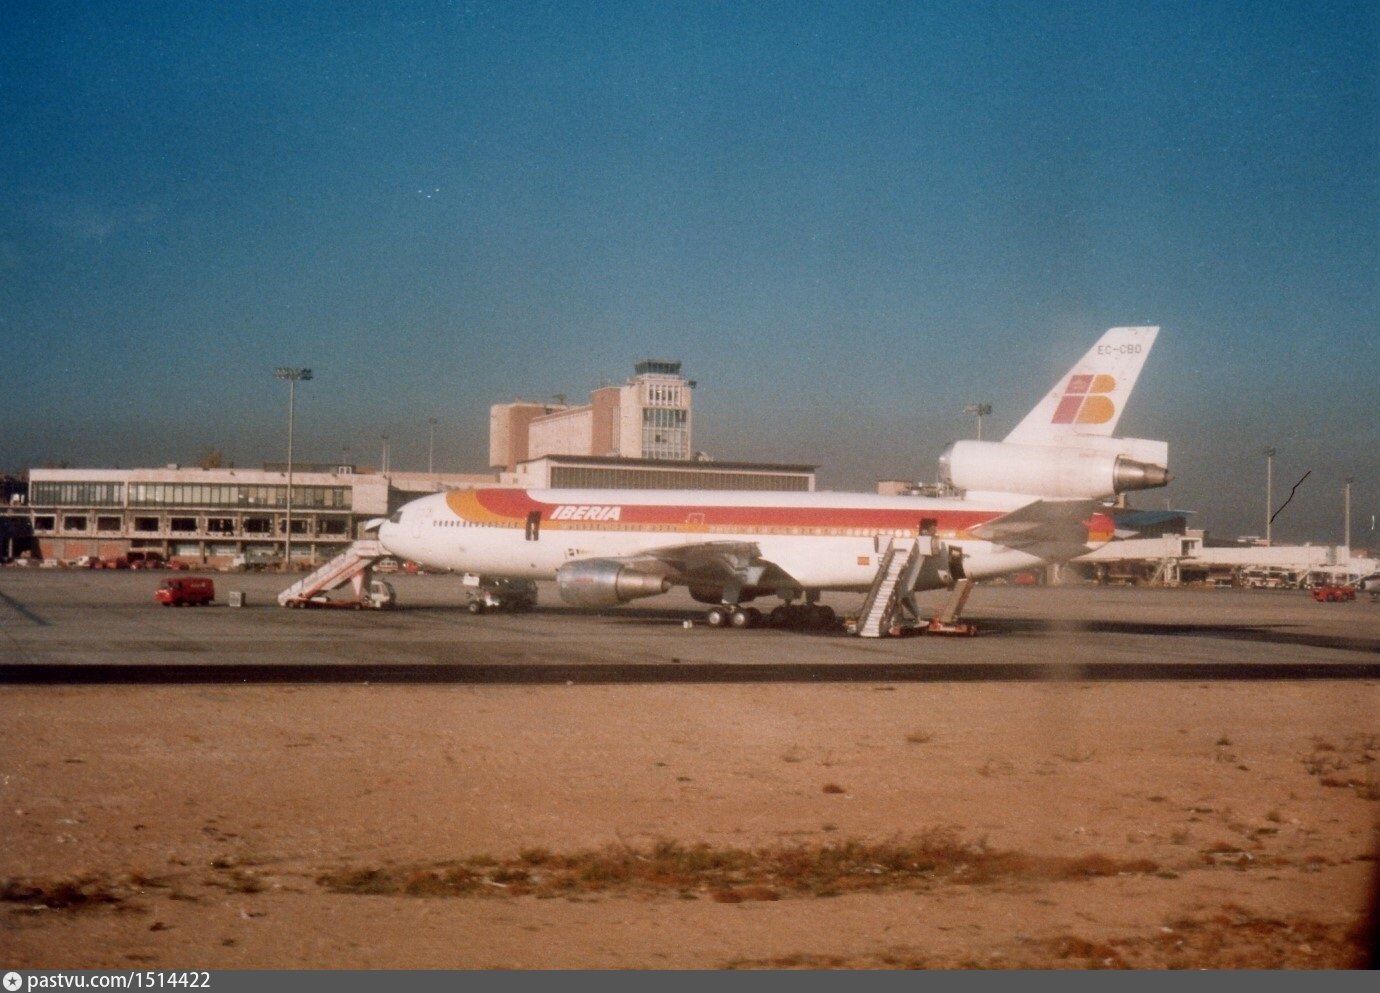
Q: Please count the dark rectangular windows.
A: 9